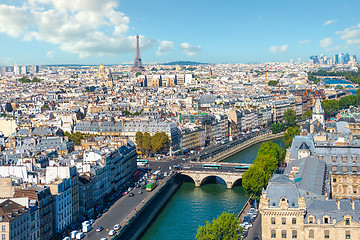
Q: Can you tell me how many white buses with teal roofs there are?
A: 3